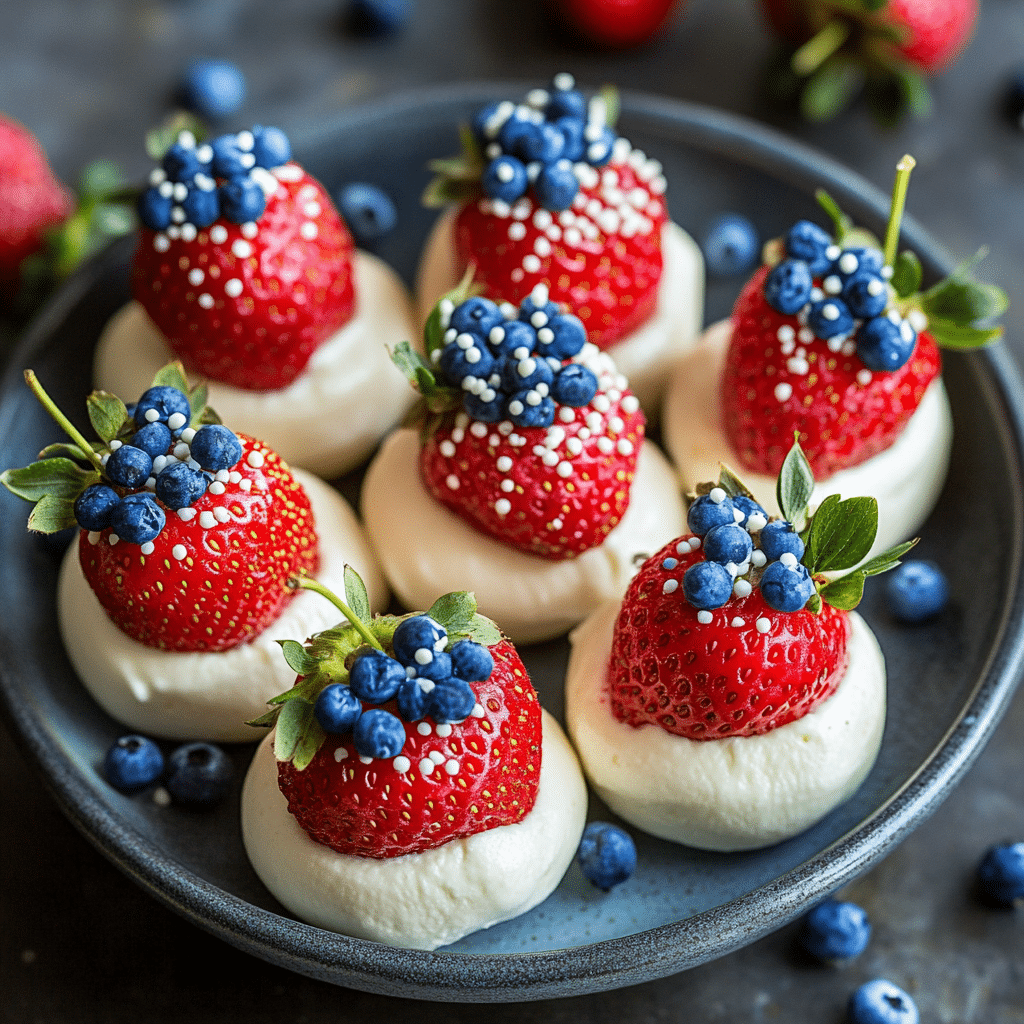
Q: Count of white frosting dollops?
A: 7